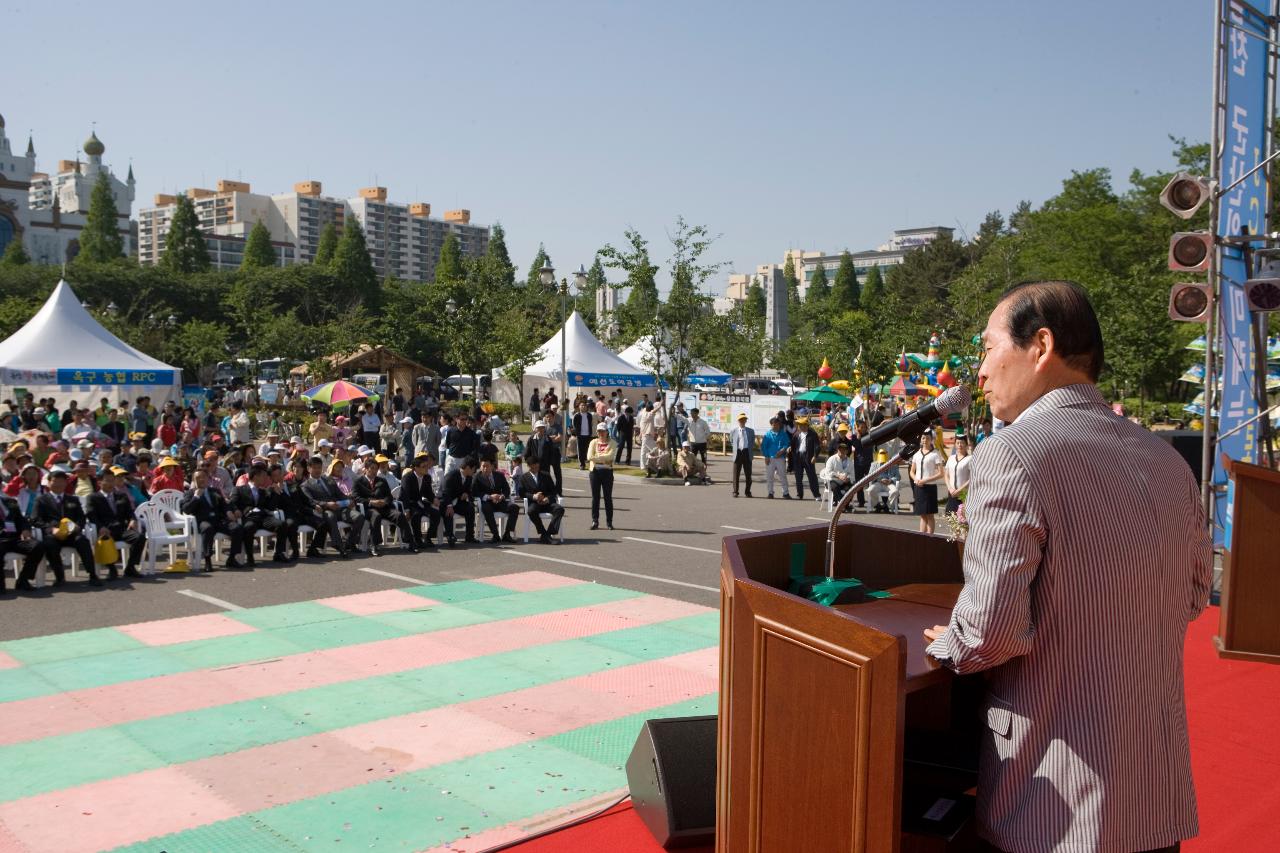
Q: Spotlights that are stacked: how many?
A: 3